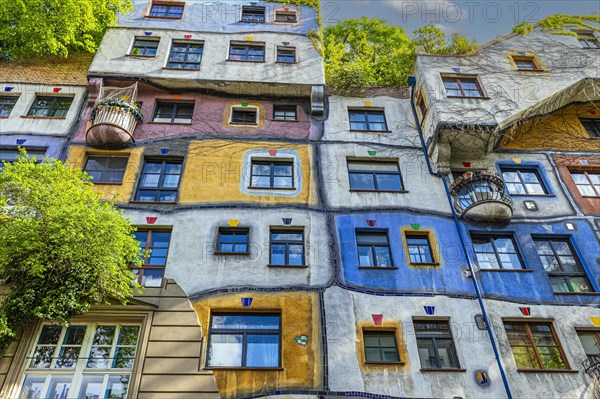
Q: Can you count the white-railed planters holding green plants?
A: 1